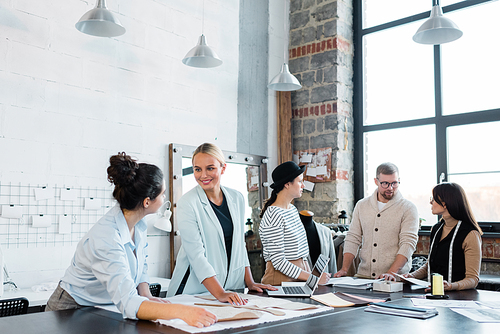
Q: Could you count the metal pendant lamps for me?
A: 4